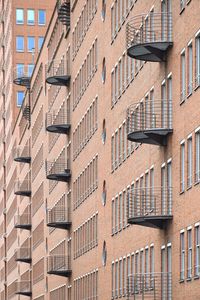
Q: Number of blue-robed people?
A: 0